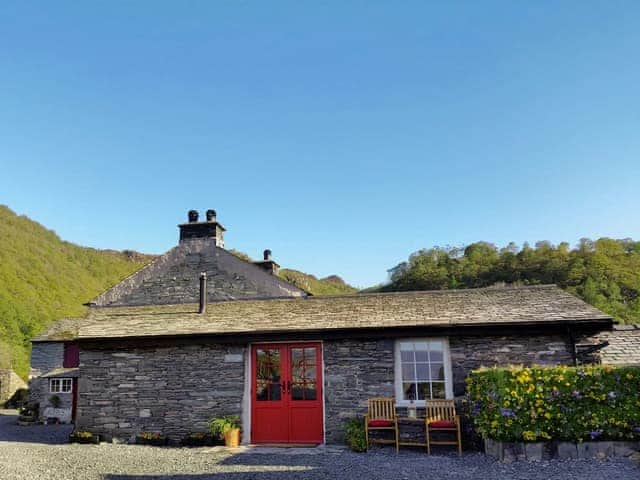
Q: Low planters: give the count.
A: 3